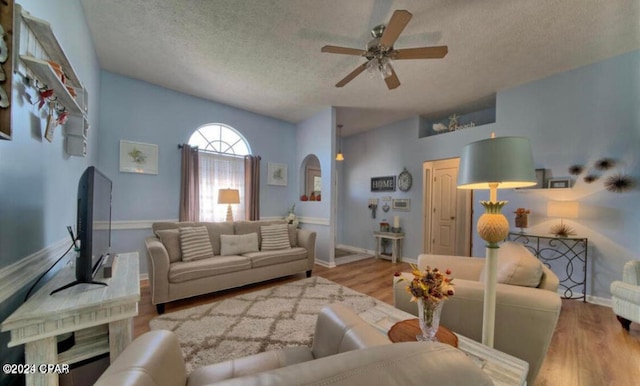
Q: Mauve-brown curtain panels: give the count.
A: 2